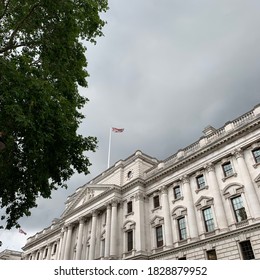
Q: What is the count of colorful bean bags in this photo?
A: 0